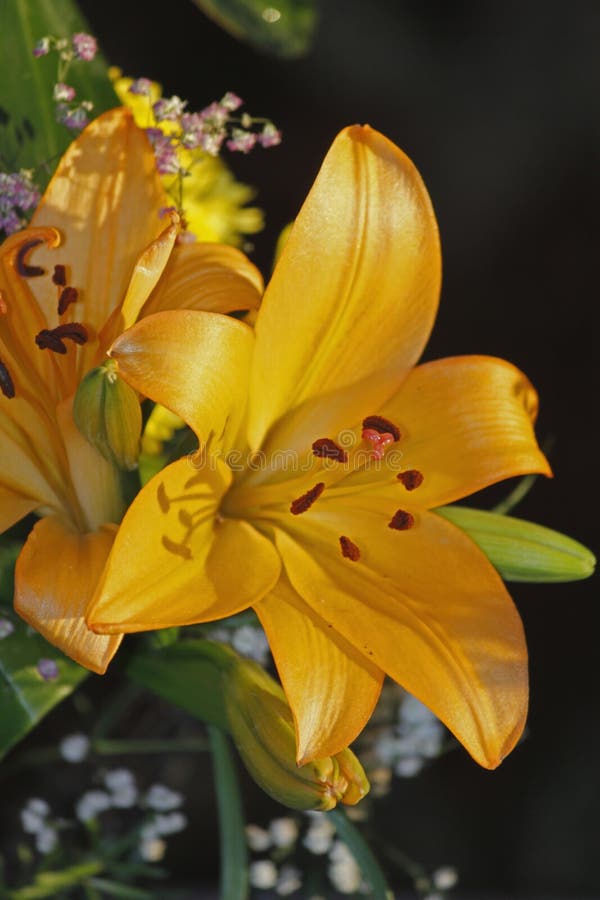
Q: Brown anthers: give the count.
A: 12